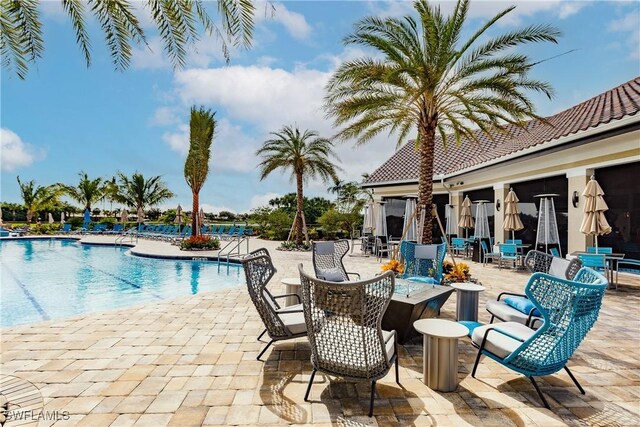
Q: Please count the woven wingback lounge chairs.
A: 6